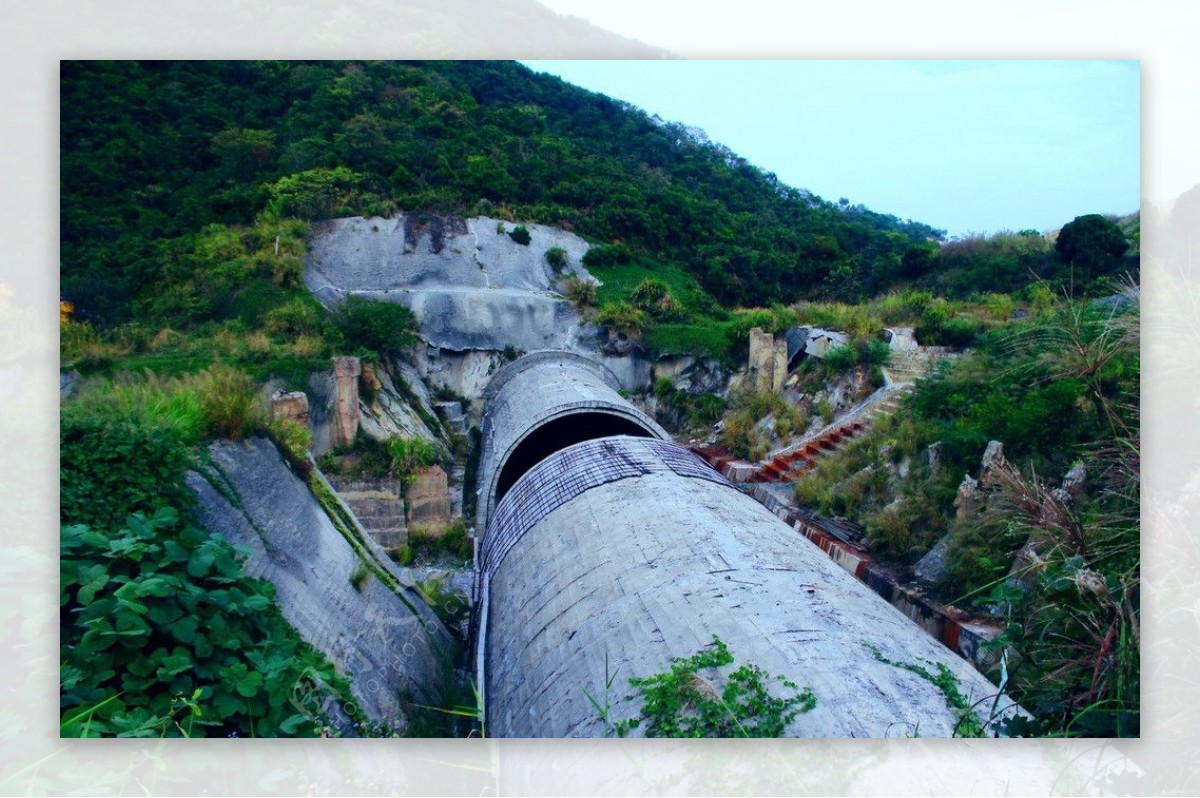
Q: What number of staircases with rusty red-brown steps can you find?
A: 1